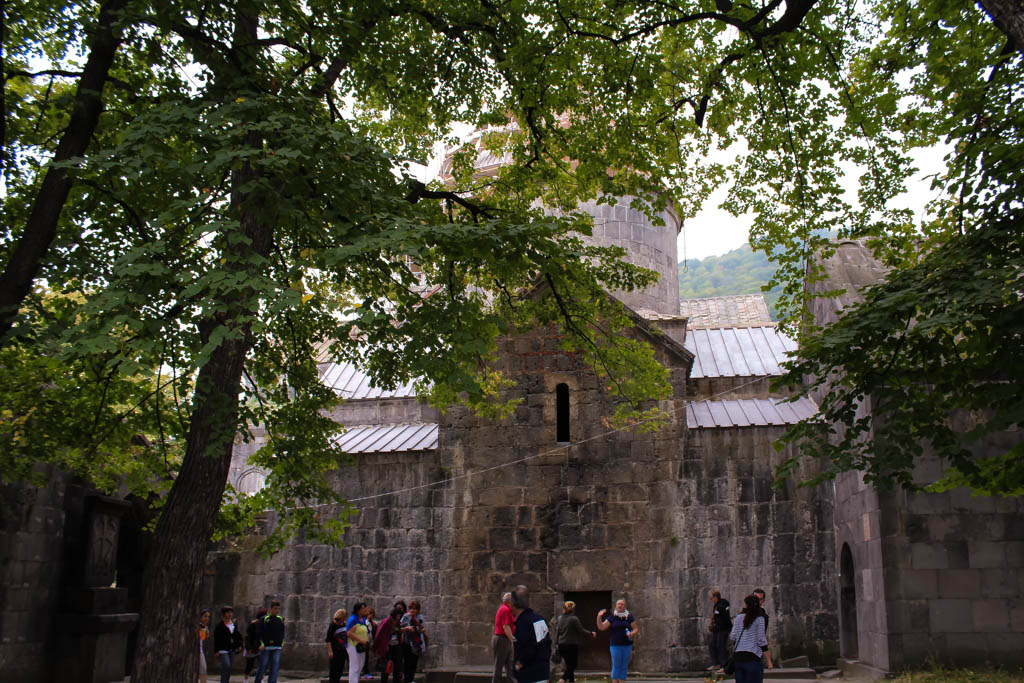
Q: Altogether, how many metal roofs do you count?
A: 4